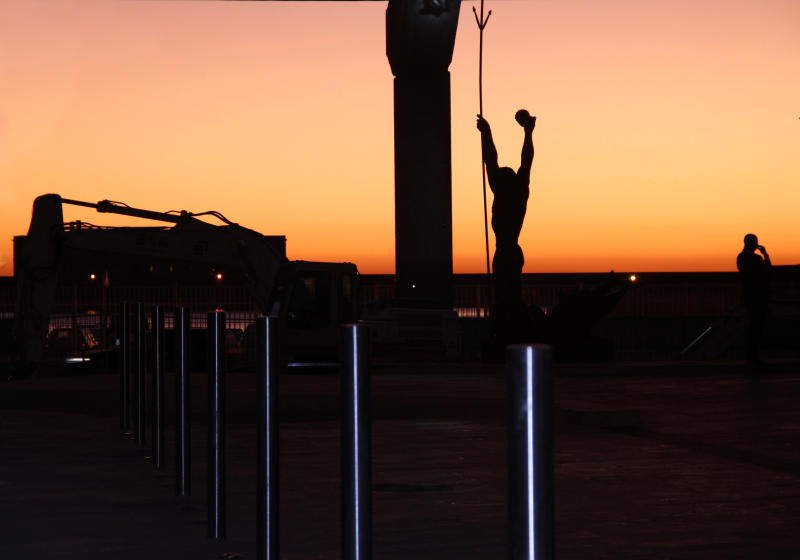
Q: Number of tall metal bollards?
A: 8